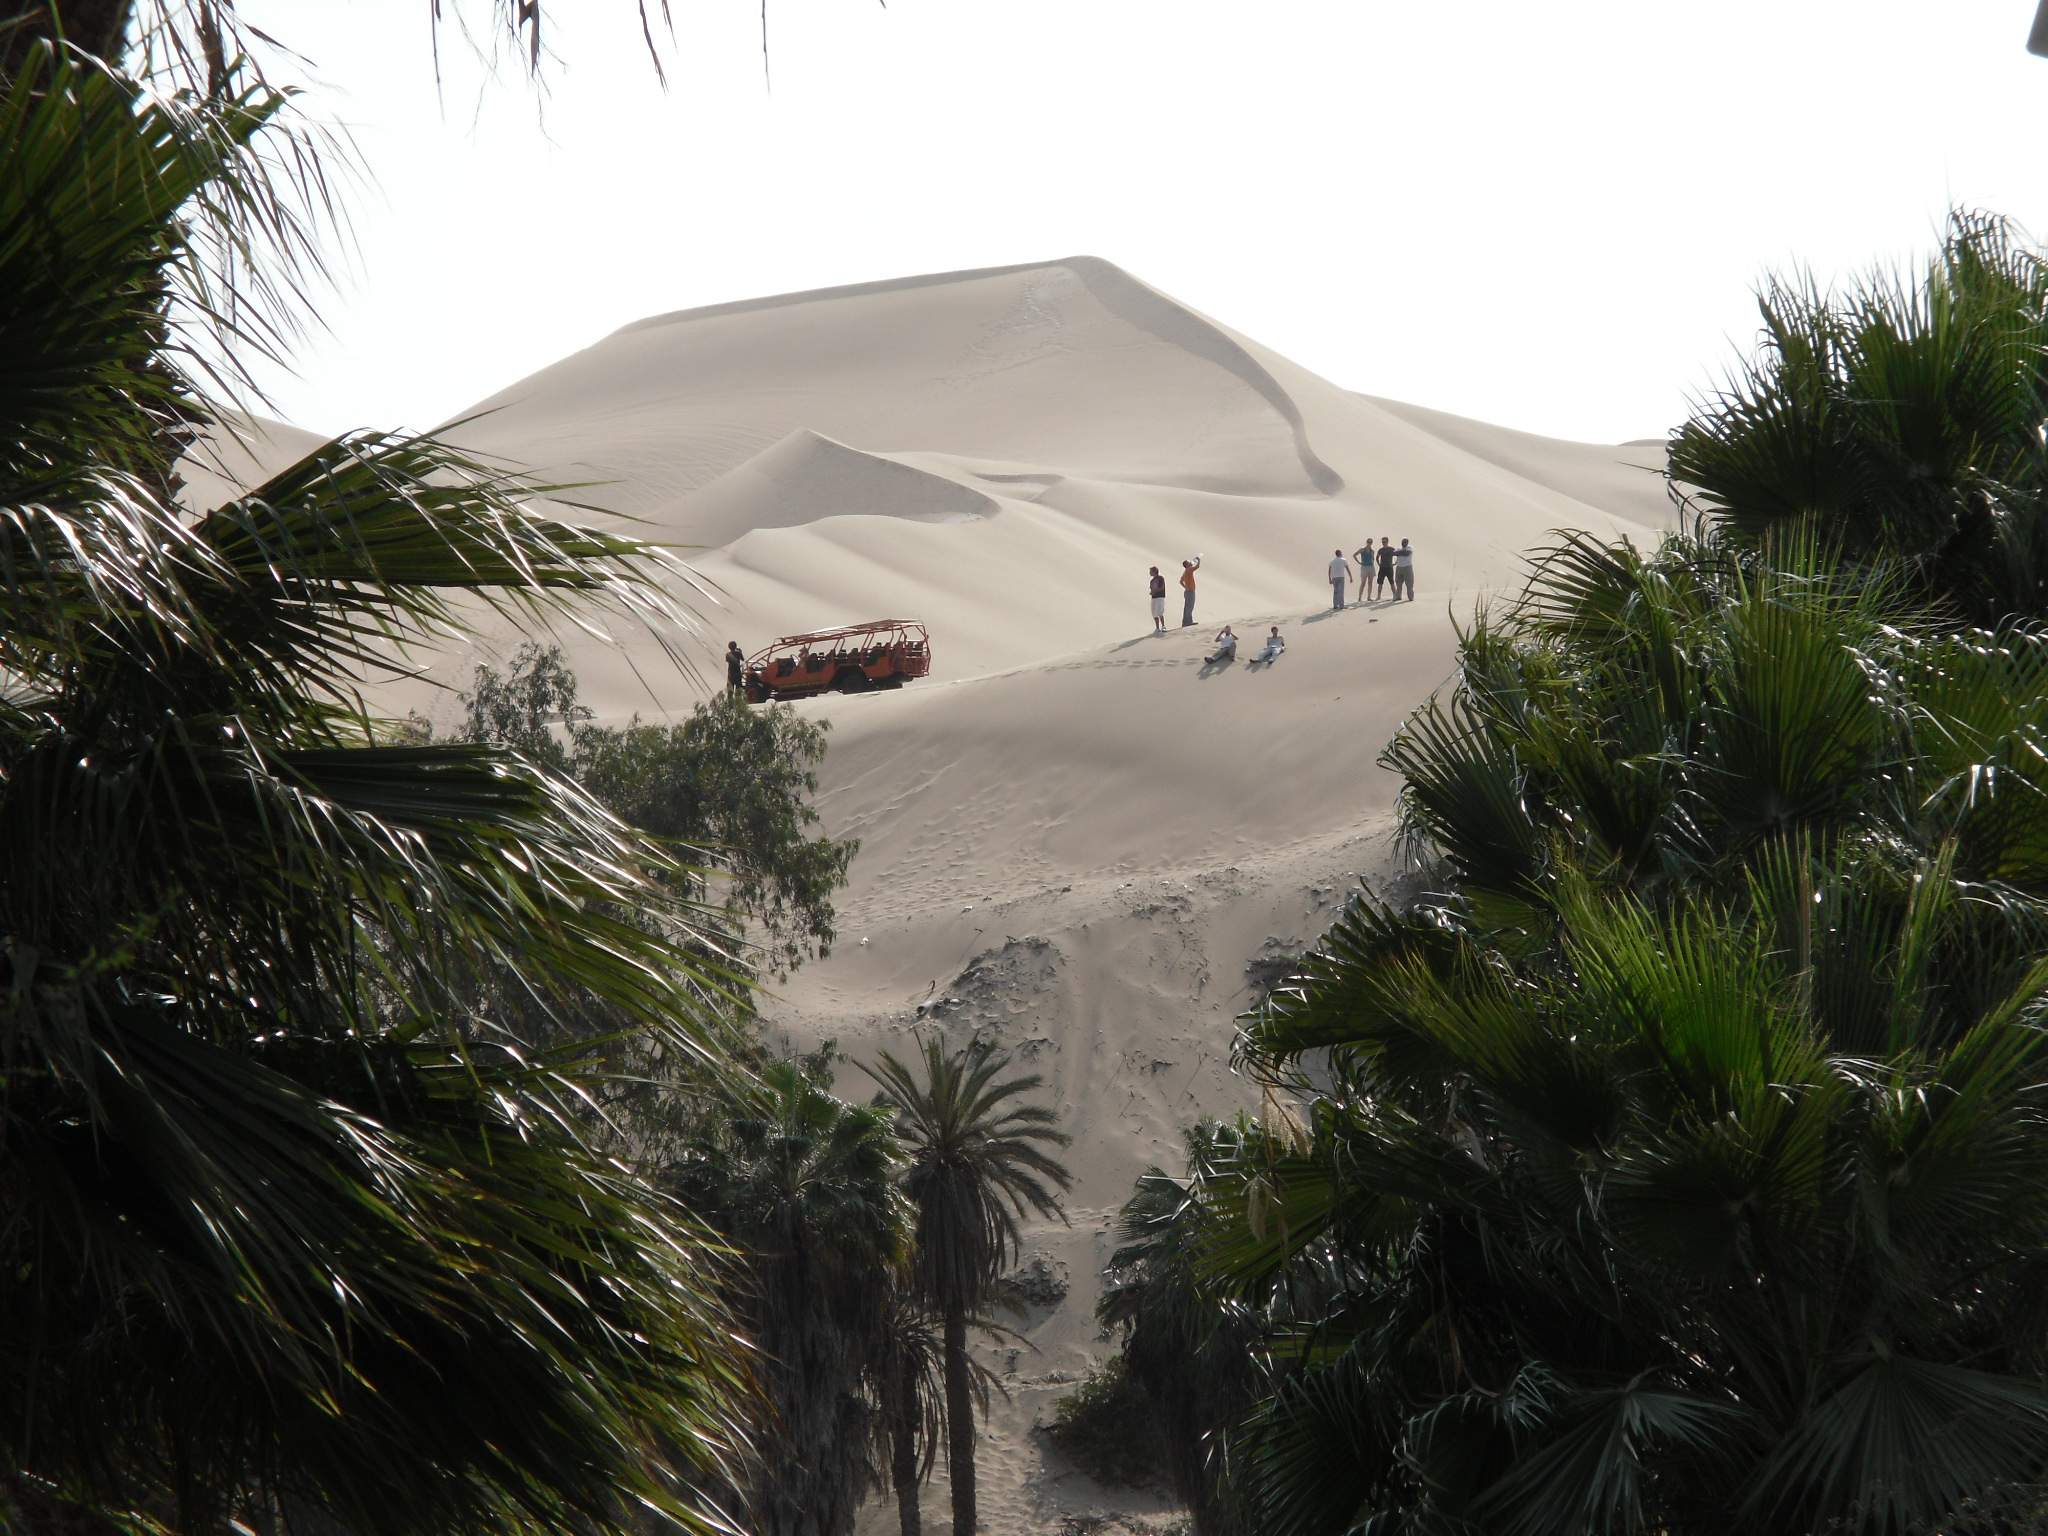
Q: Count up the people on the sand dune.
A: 9